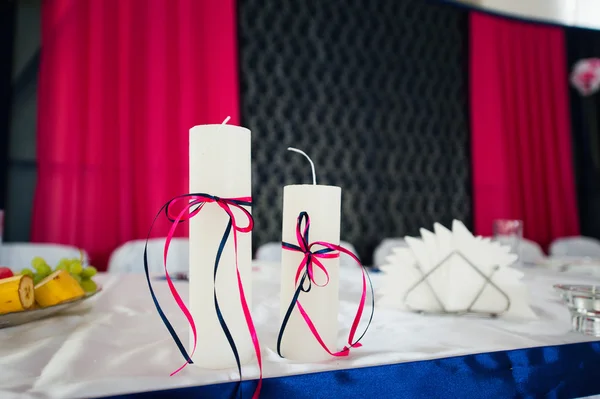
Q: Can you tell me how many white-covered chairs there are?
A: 6